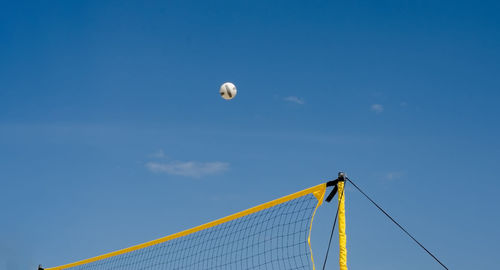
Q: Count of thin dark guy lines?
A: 2